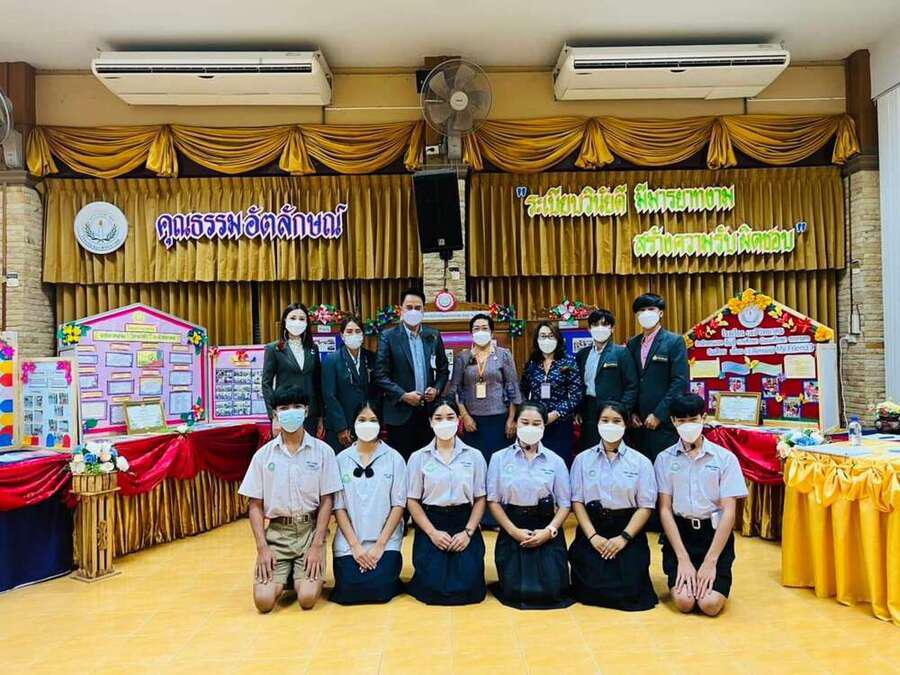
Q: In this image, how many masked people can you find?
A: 13